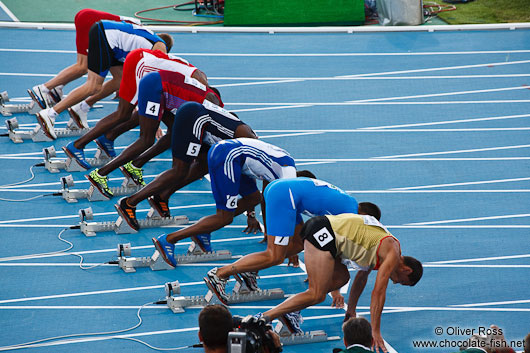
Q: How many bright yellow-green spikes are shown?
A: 2